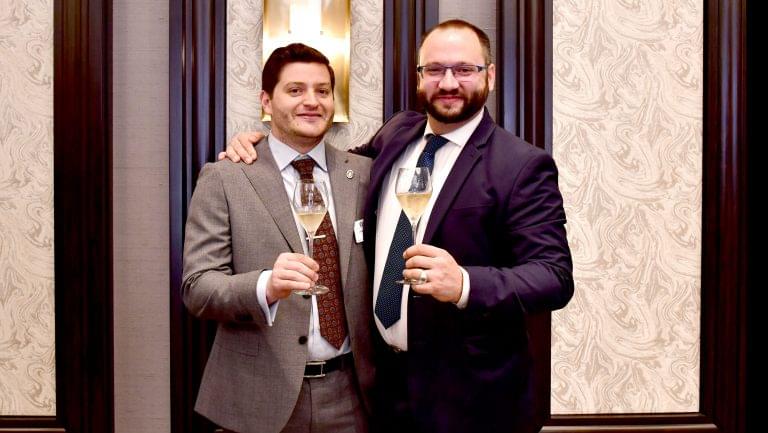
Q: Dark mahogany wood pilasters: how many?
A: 5